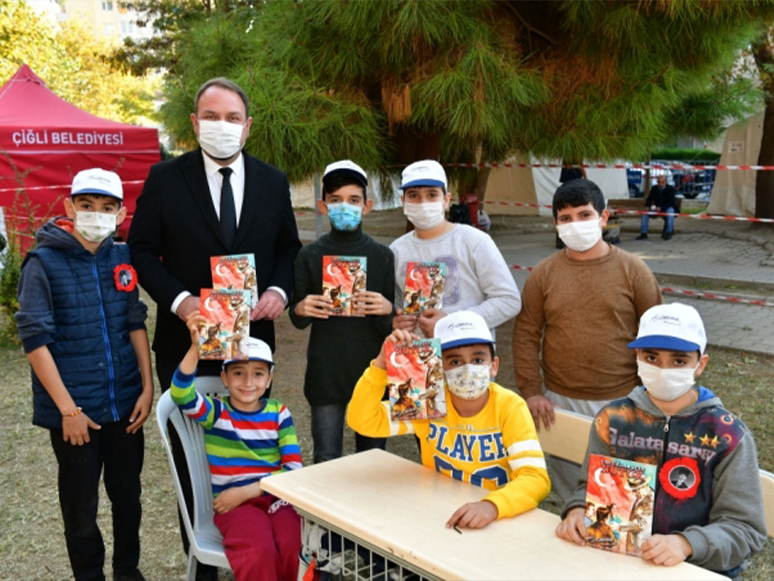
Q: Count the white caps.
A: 6